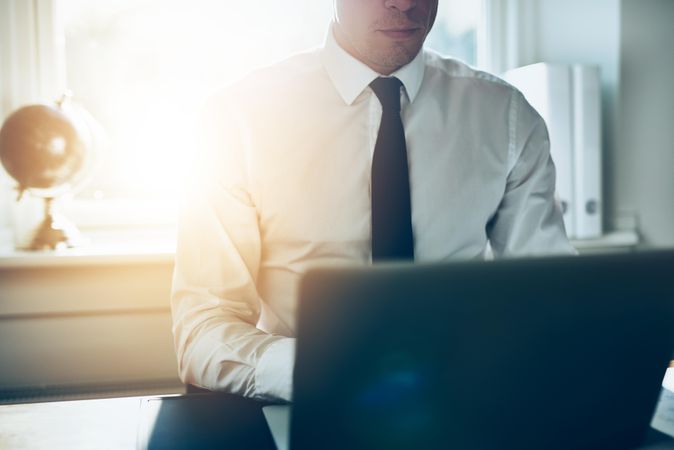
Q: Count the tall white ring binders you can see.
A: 2